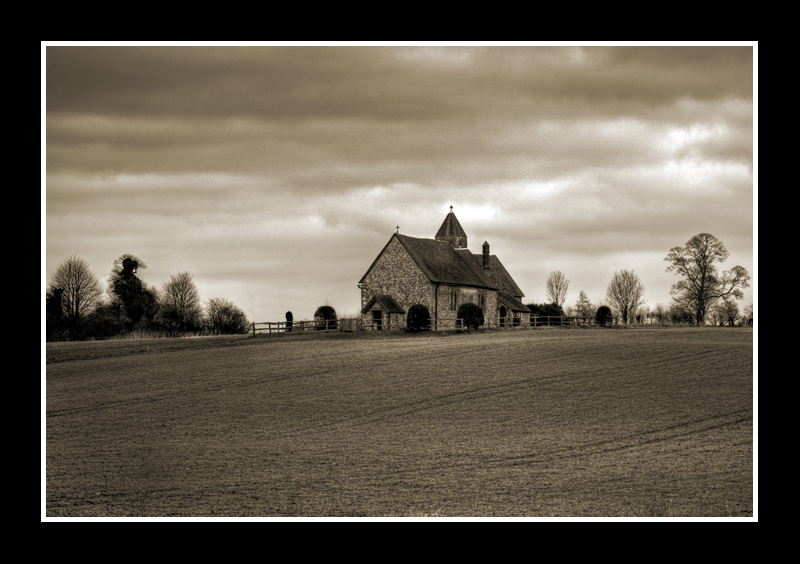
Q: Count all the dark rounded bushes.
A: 4